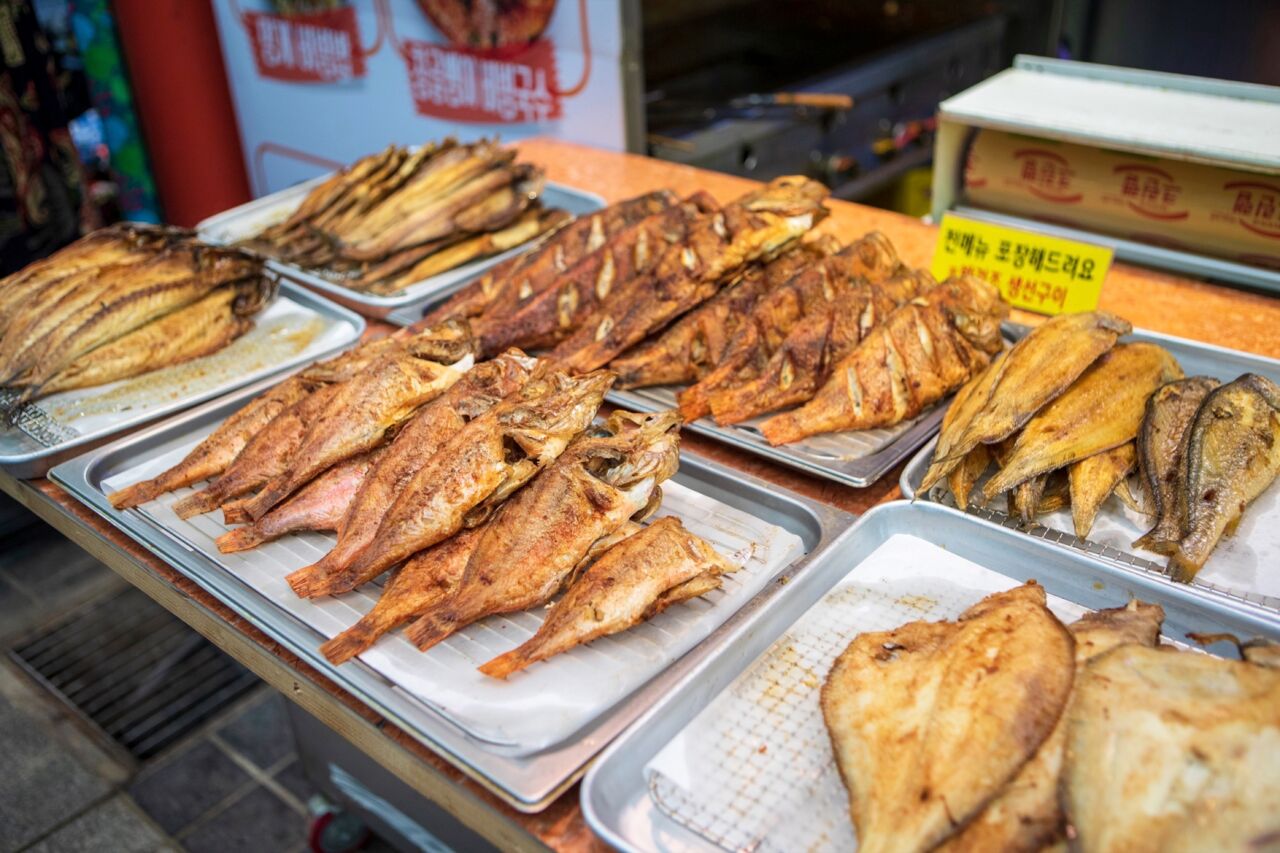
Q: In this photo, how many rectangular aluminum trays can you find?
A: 6